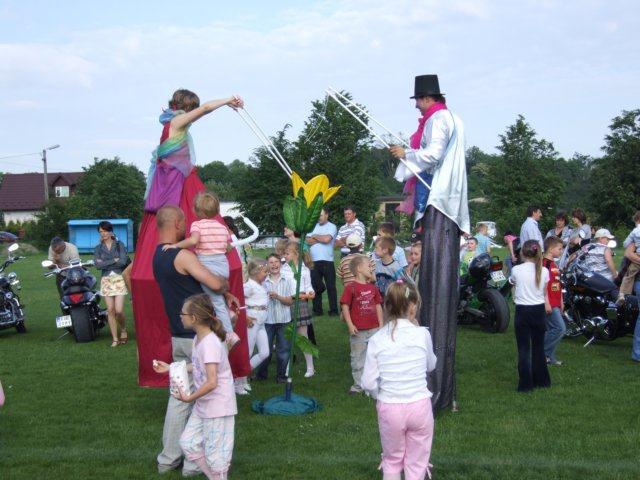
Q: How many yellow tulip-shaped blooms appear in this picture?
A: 1